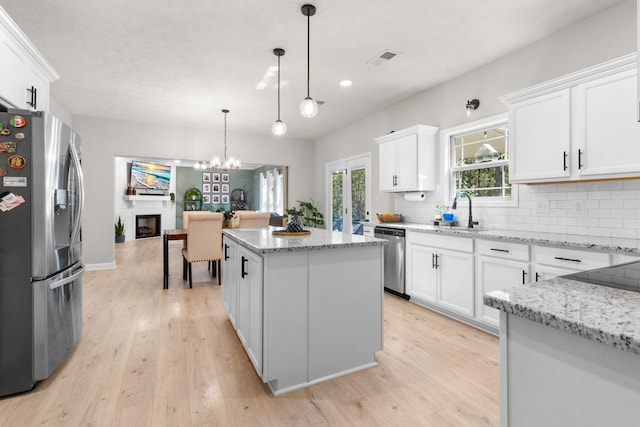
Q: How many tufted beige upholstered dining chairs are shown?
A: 4